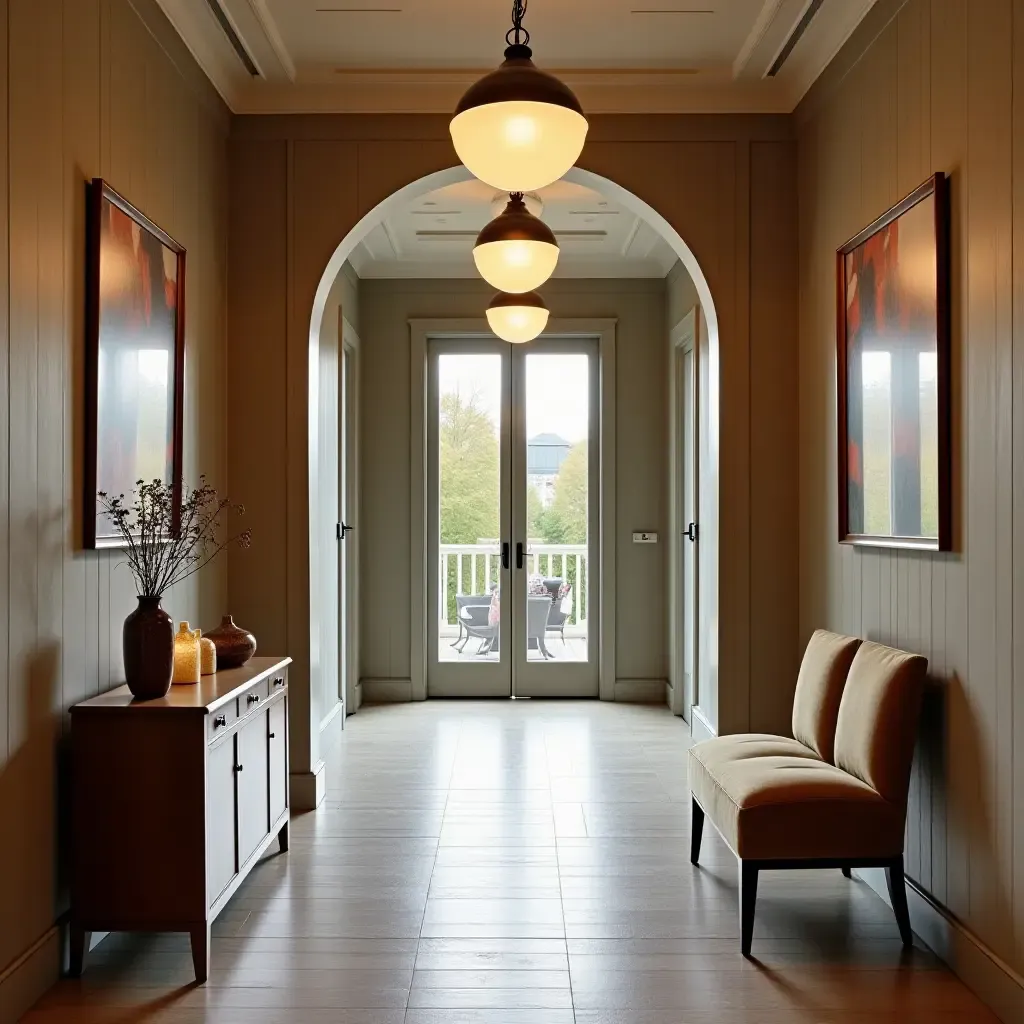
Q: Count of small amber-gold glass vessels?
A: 2